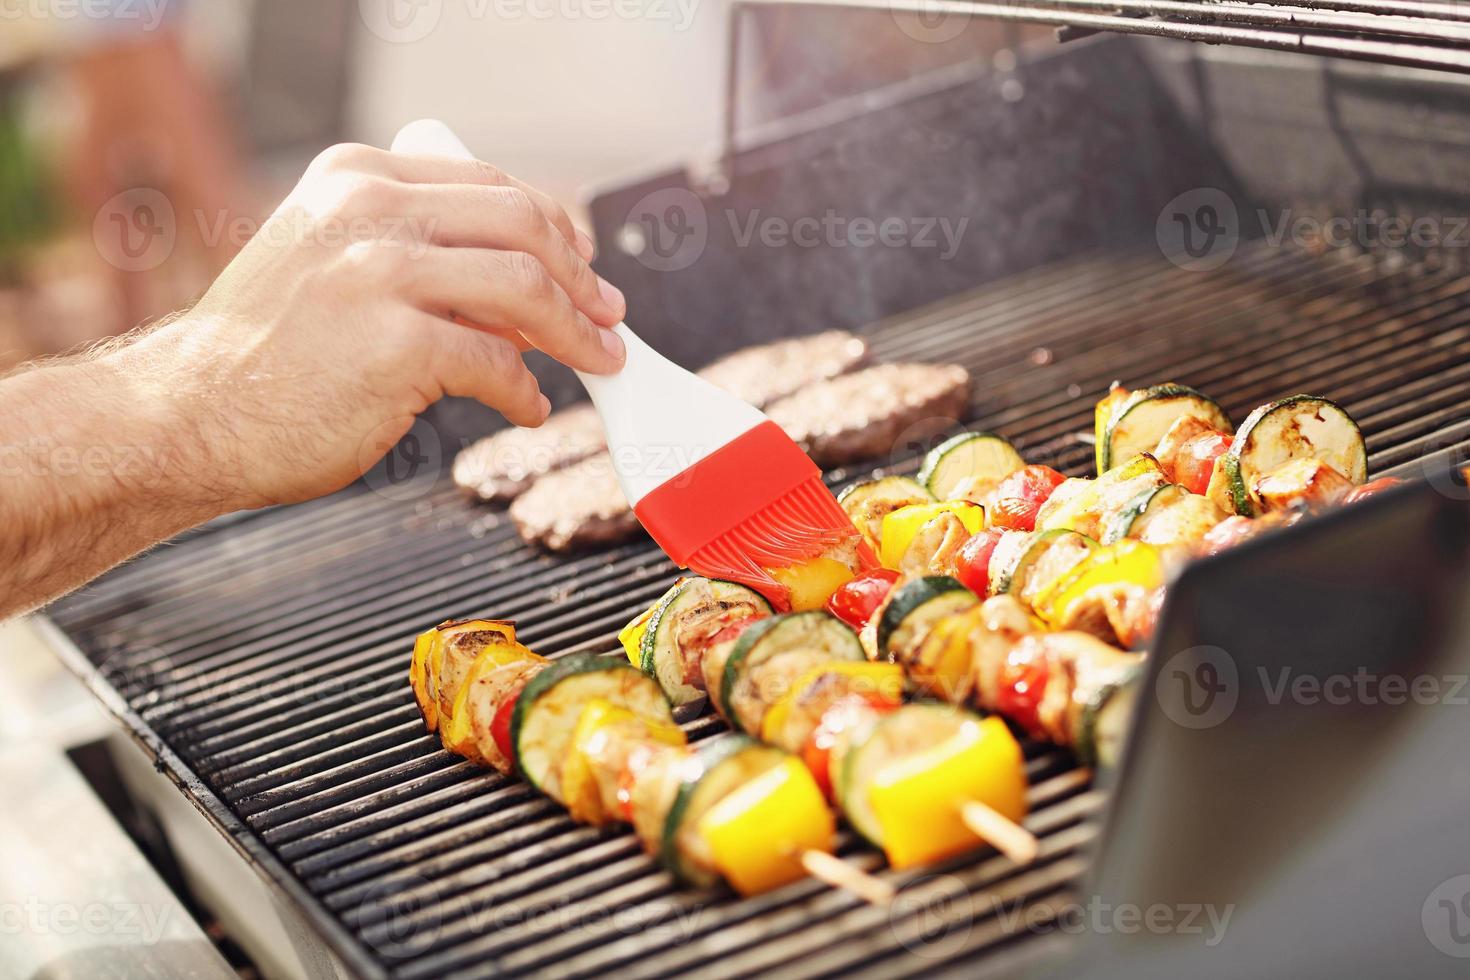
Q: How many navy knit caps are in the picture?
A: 0